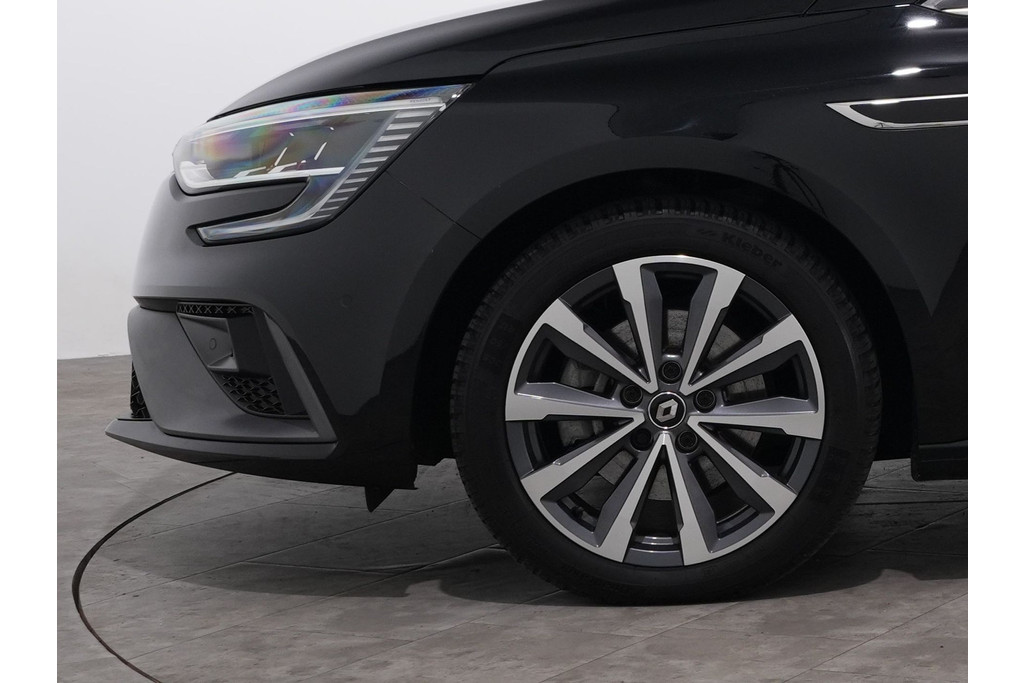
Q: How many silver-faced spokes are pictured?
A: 10